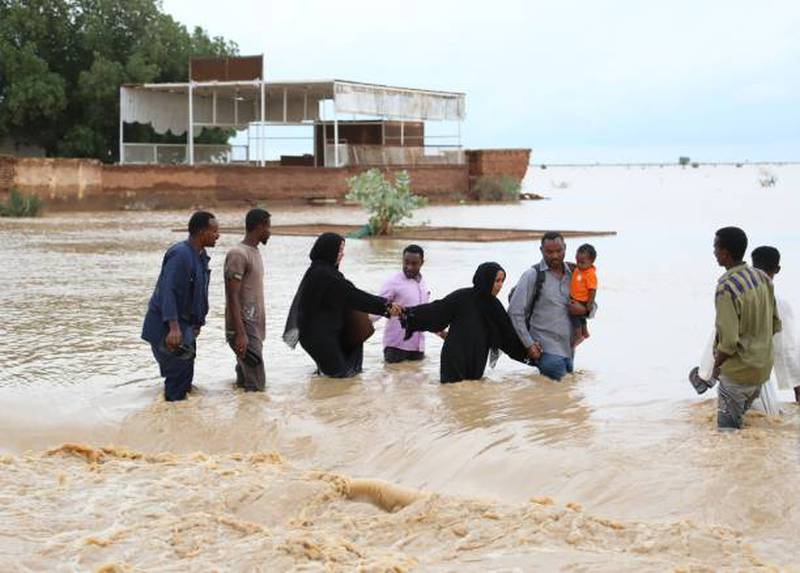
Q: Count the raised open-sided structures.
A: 1